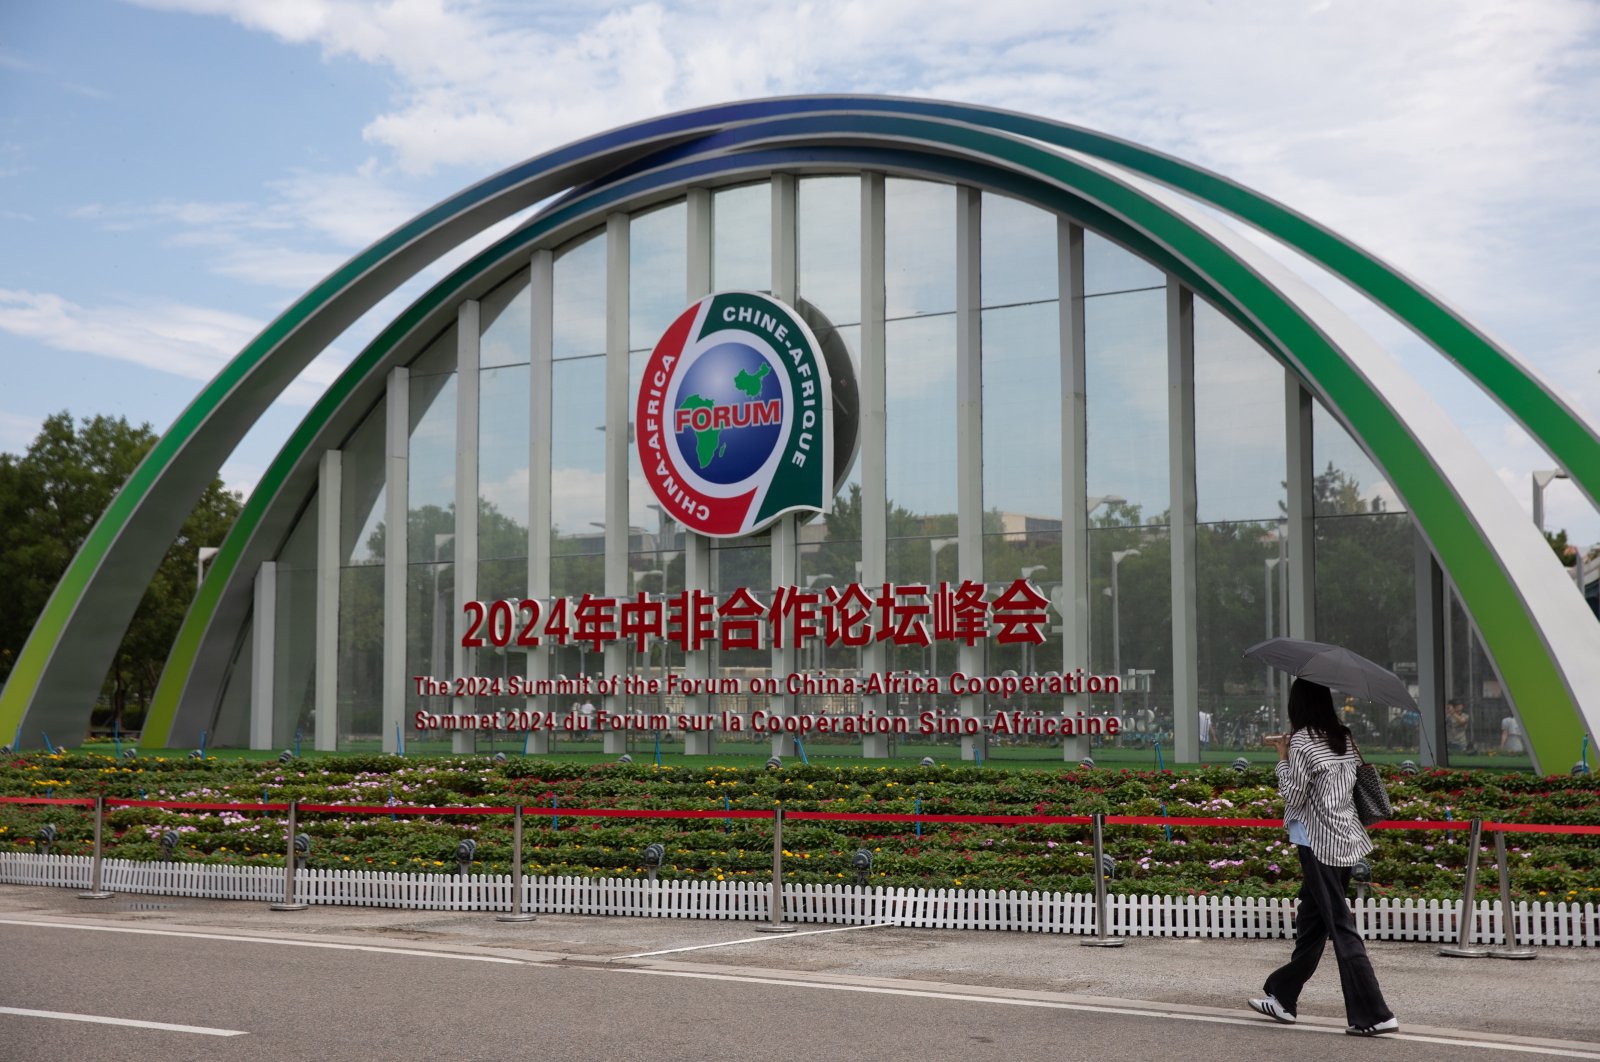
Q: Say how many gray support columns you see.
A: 14